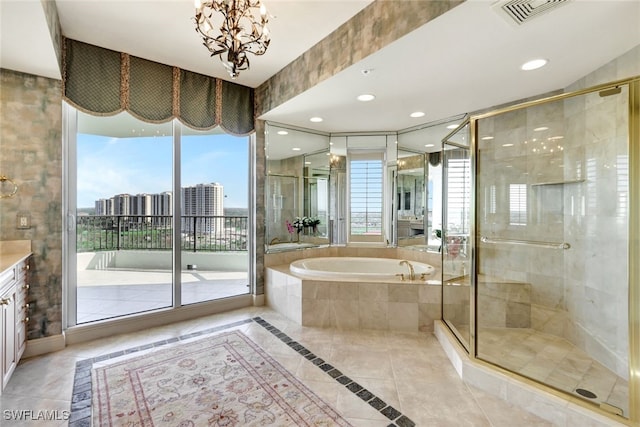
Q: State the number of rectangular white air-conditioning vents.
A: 1